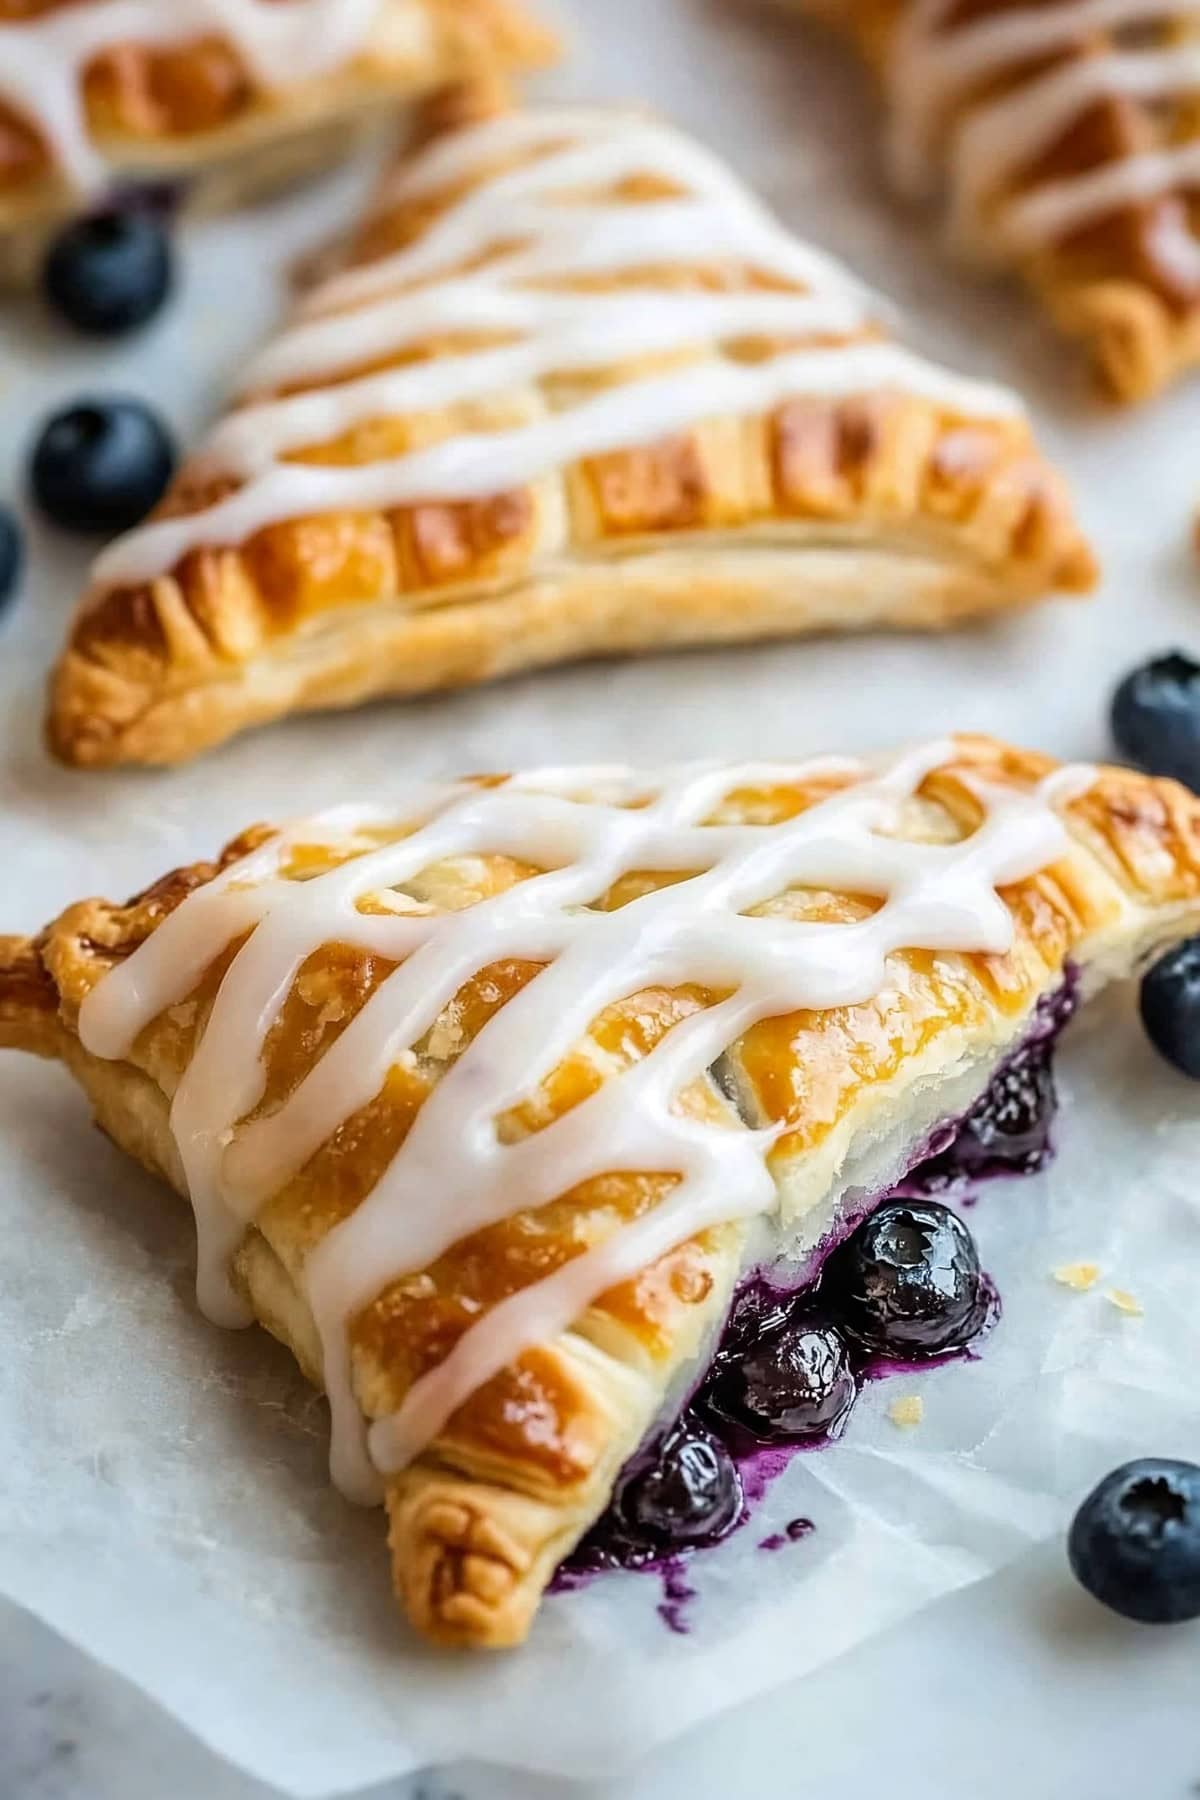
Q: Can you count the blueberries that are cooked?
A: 4